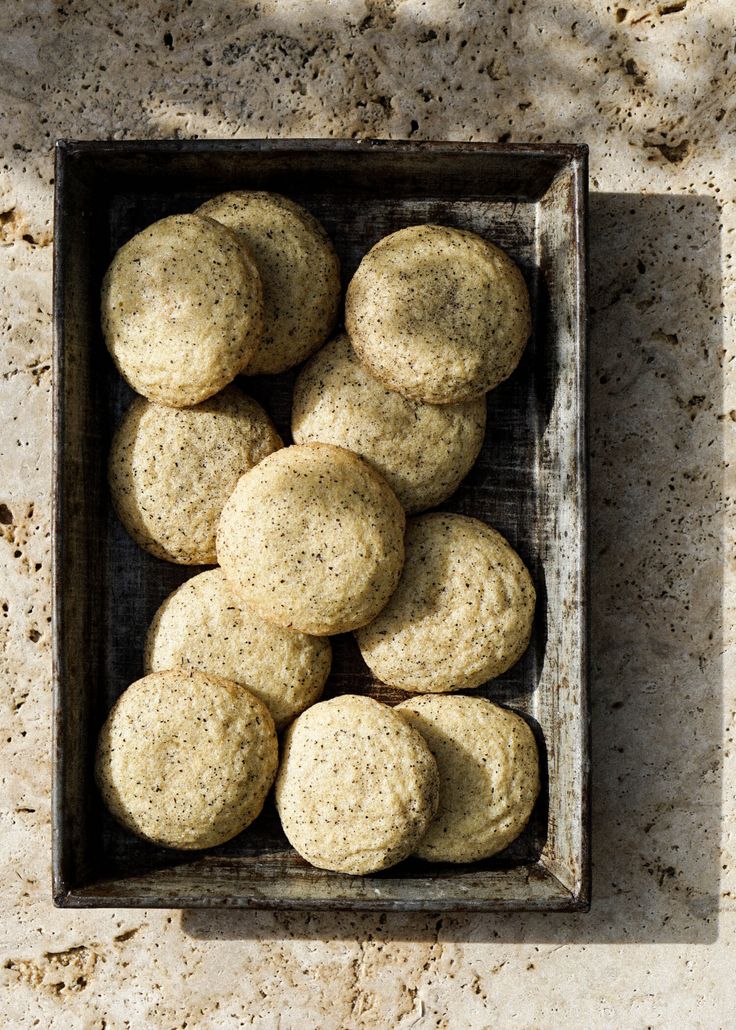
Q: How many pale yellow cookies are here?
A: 11